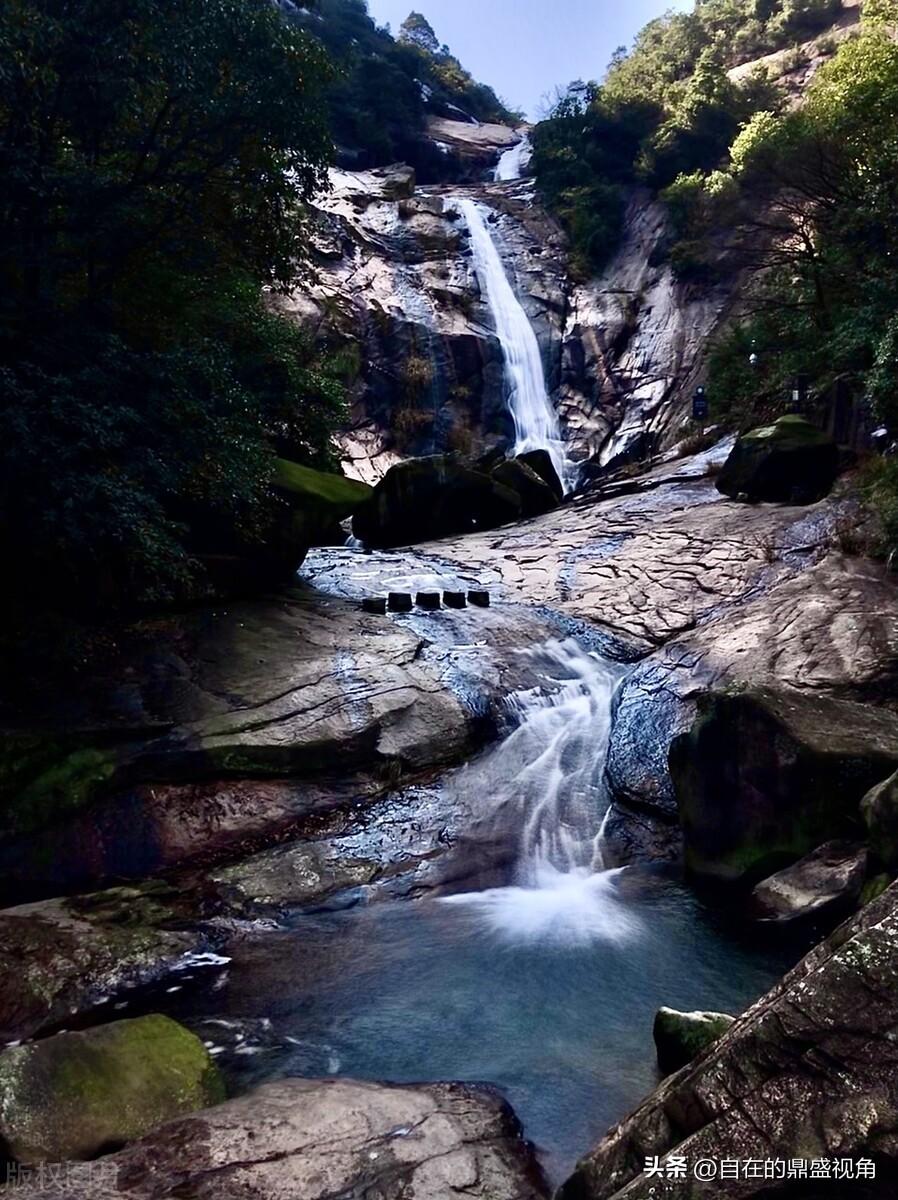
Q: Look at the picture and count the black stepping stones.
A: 5